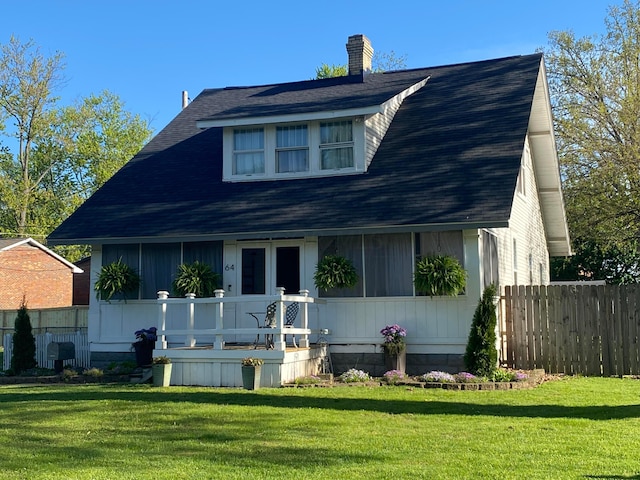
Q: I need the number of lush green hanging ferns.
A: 4